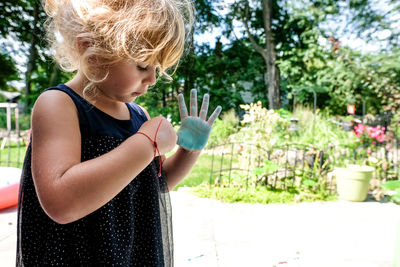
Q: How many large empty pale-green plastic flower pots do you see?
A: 1